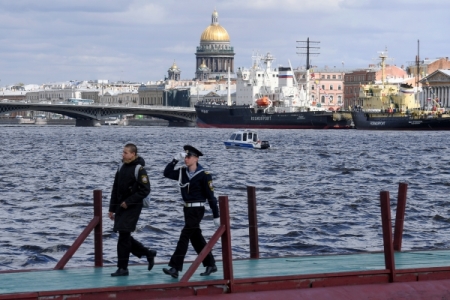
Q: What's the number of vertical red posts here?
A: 5